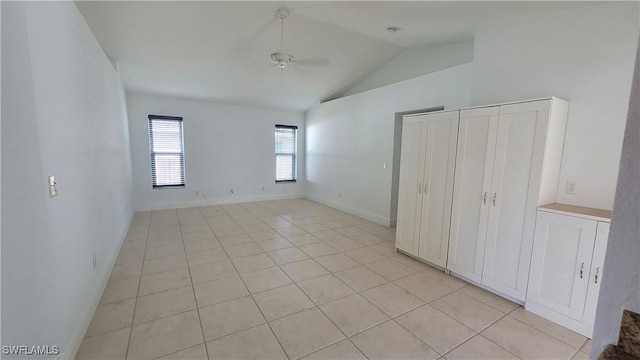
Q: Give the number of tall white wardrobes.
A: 2